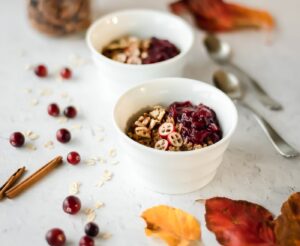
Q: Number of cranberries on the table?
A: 11